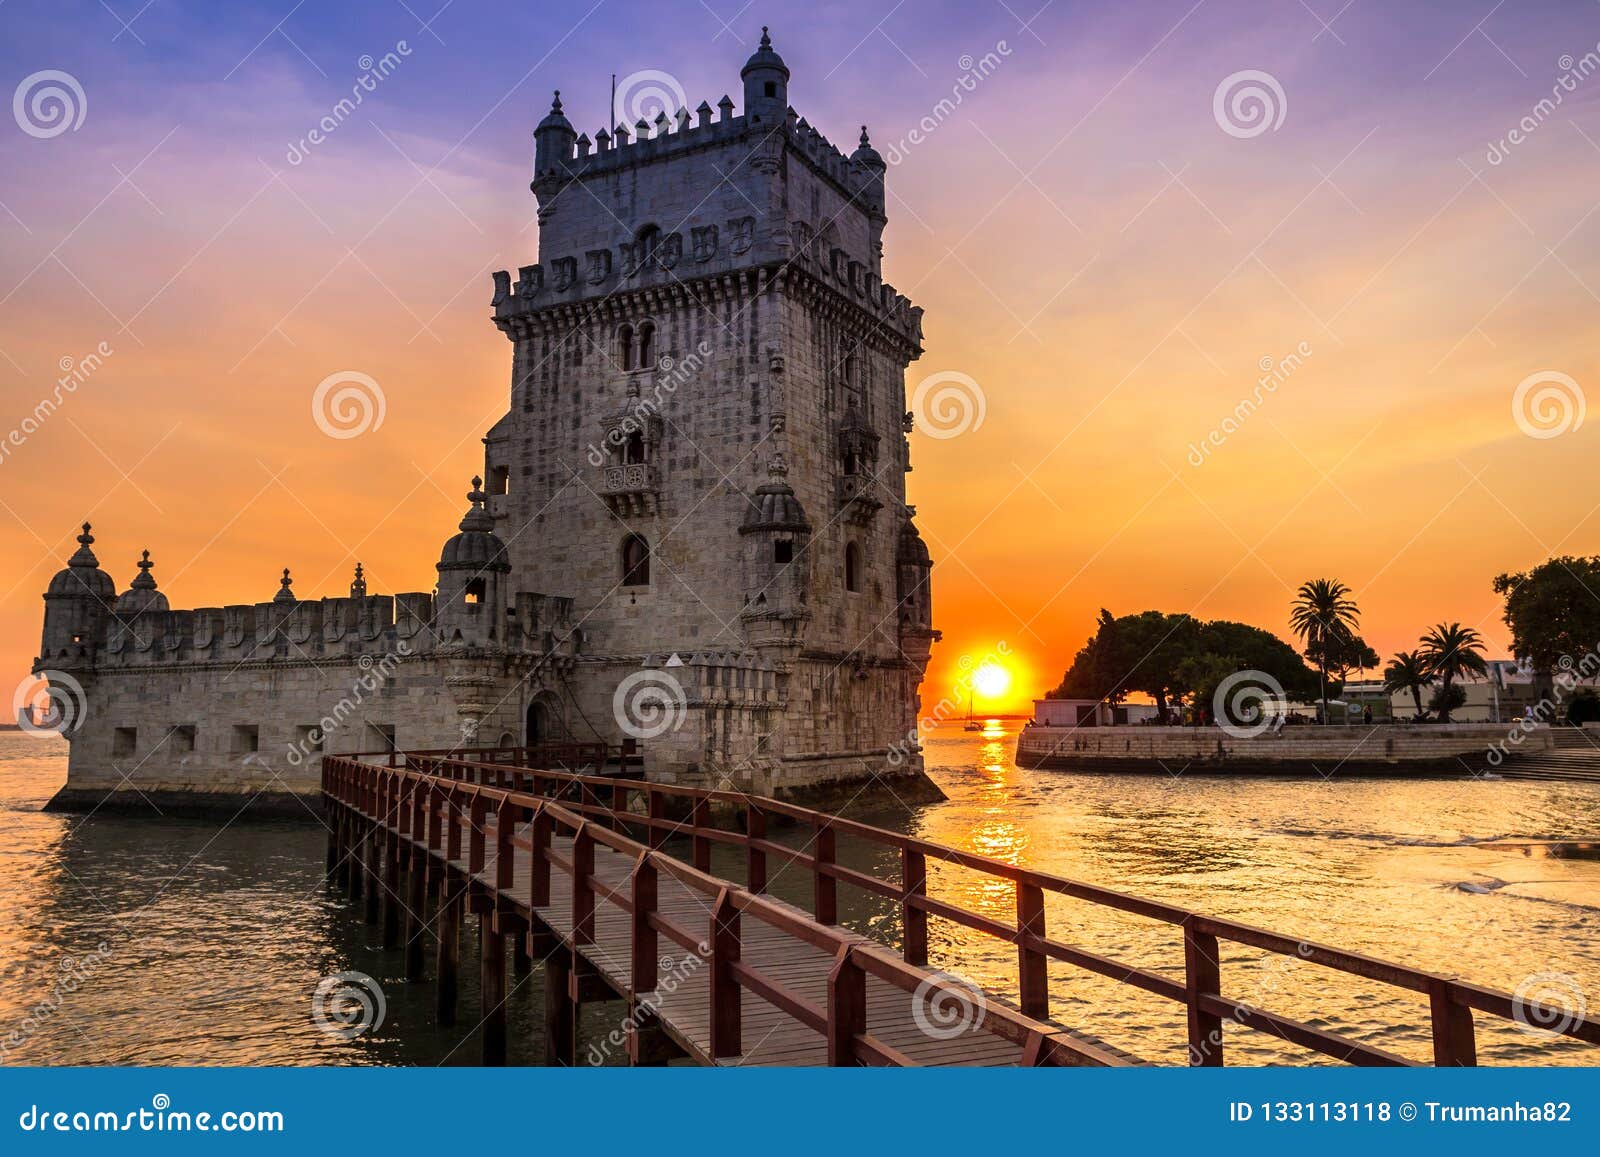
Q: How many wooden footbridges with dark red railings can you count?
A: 1